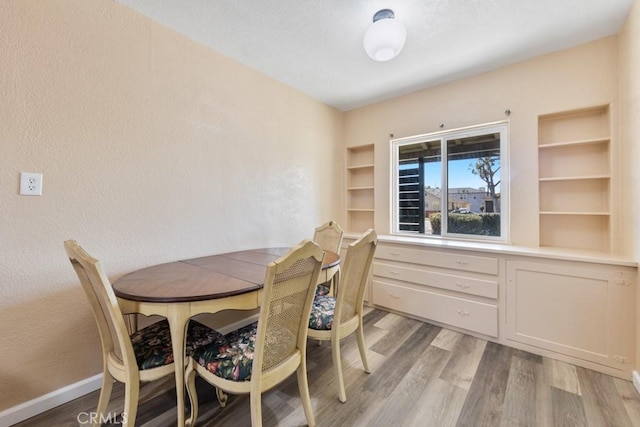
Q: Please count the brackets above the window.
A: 3